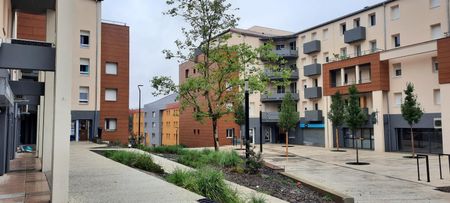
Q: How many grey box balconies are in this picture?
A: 5